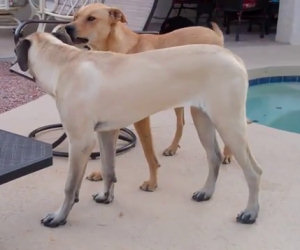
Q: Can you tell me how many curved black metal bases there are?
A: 1